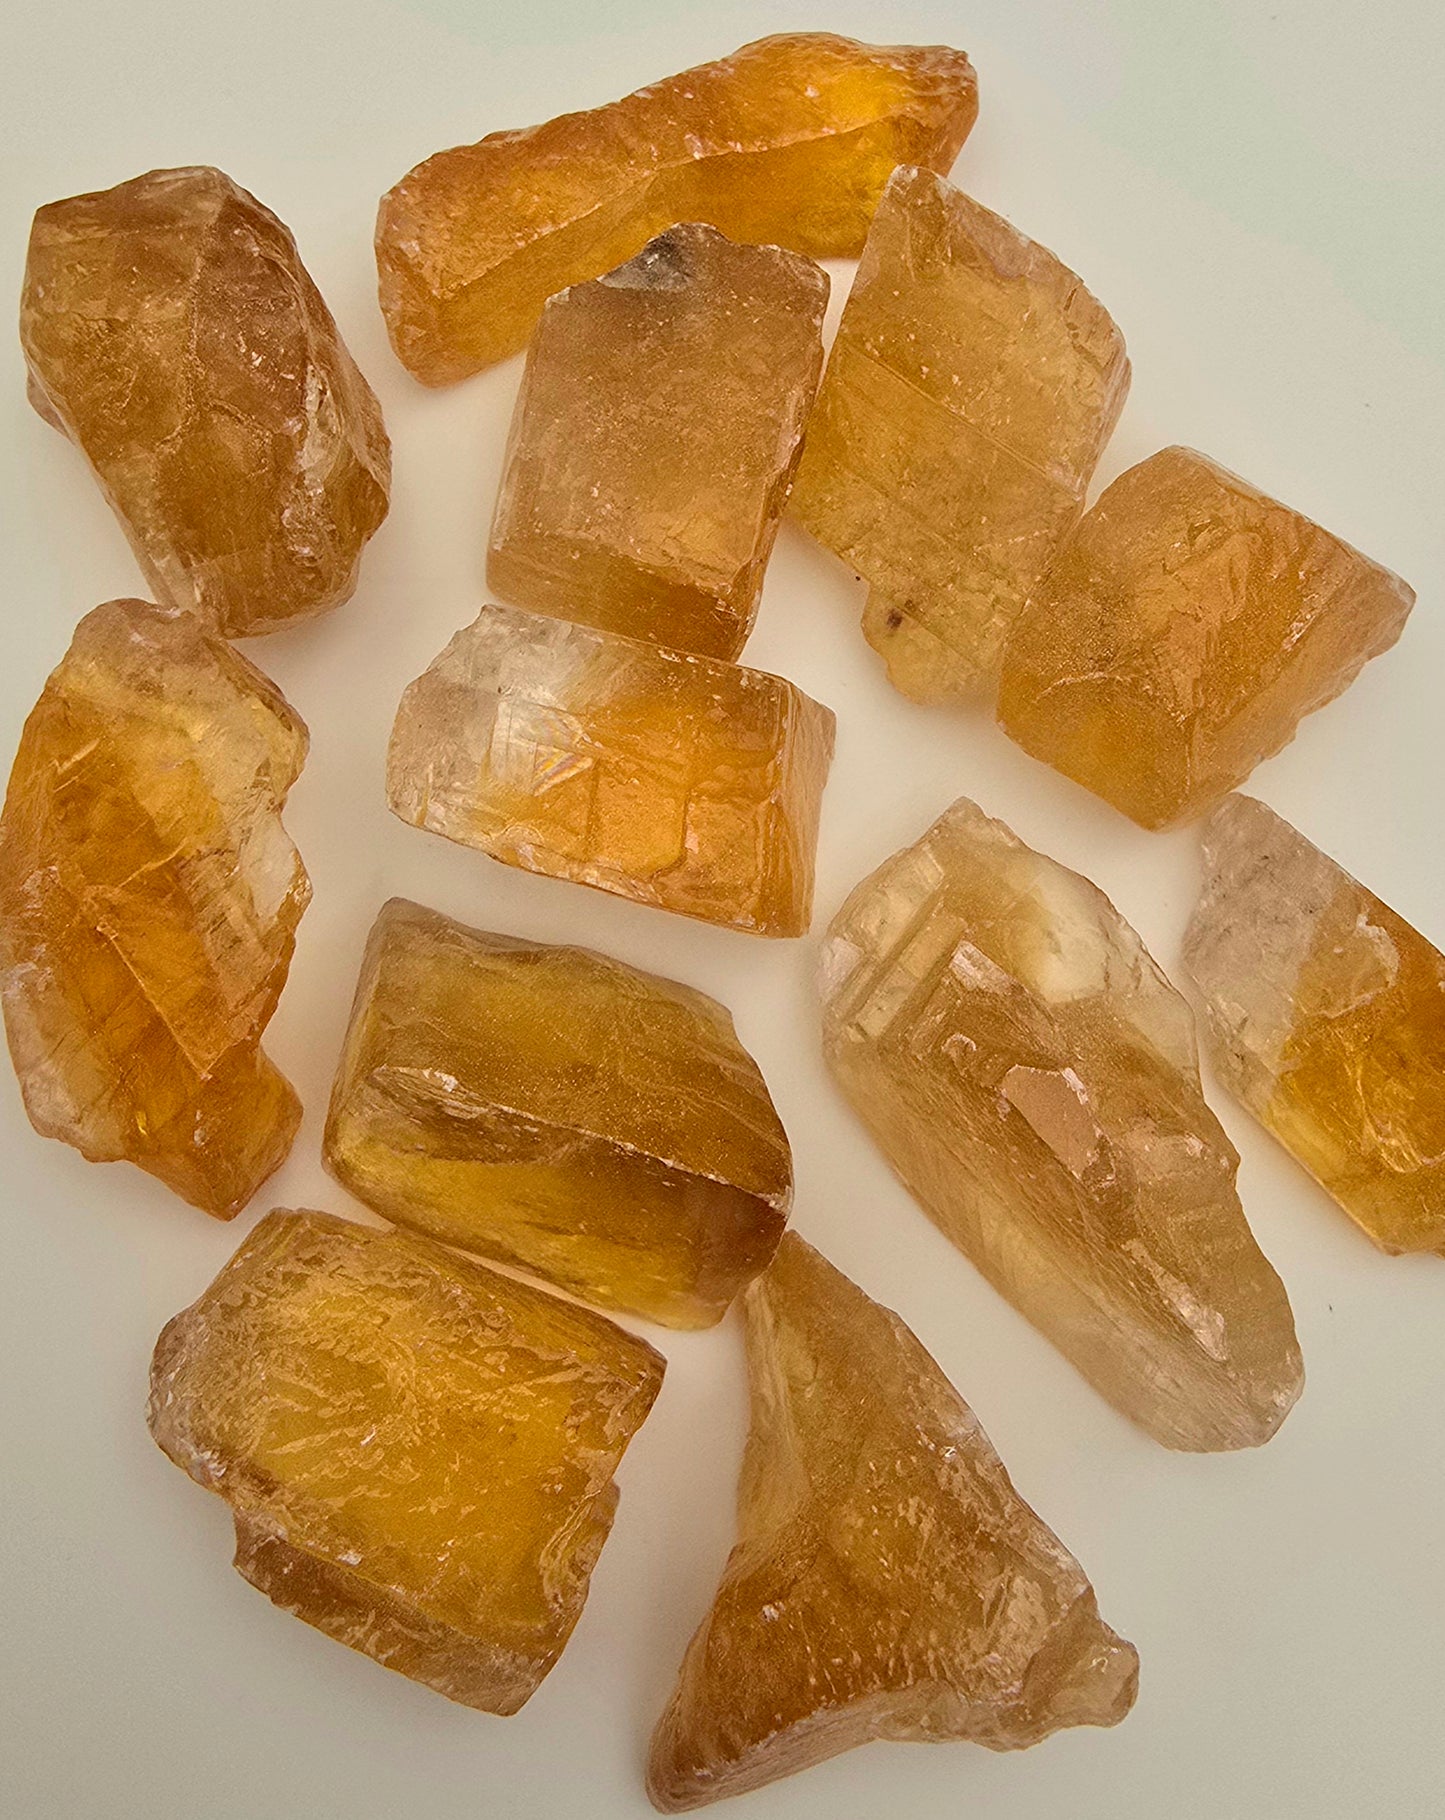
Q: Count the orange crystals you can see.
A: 12